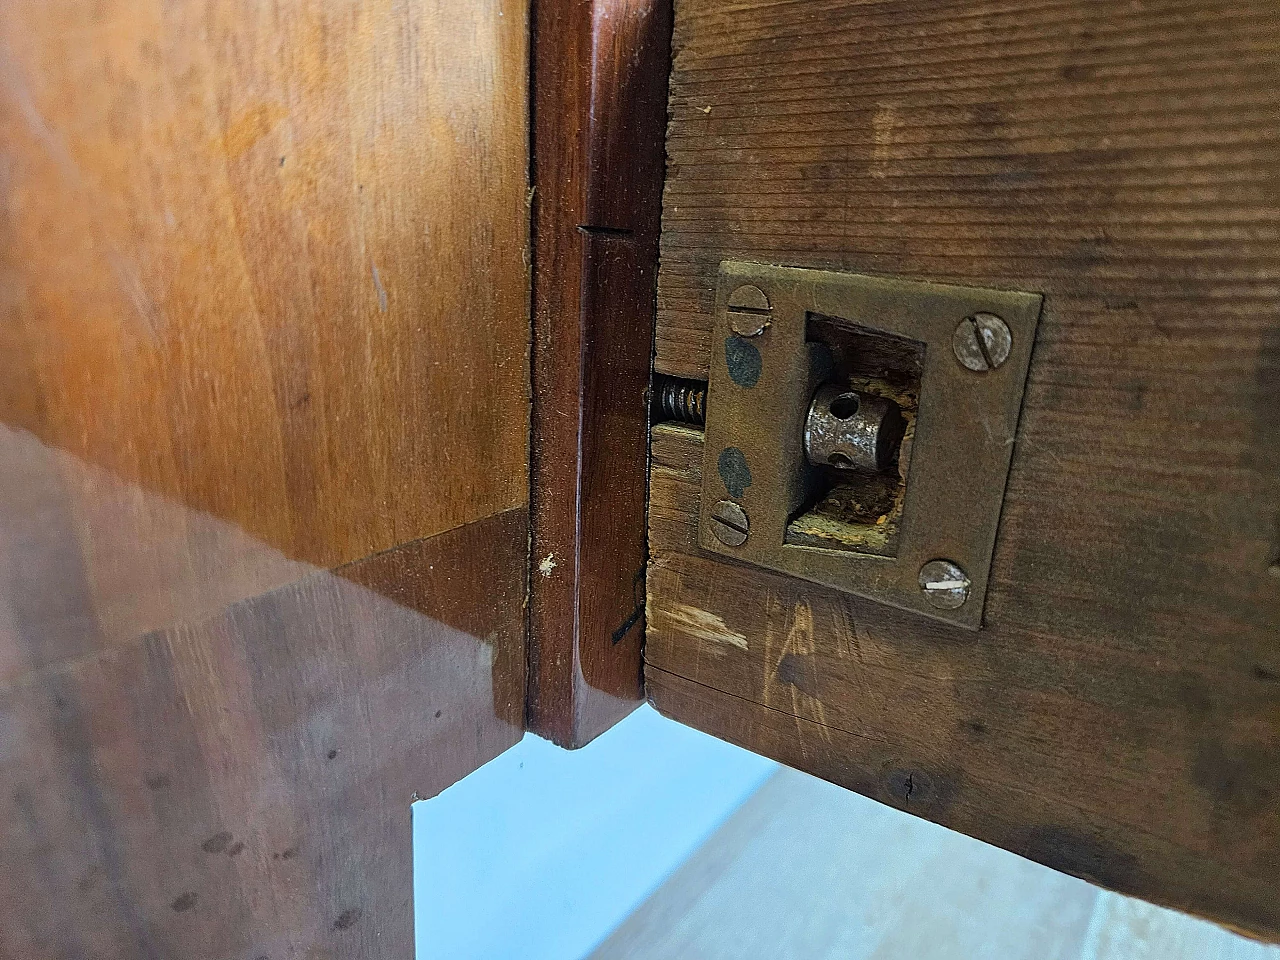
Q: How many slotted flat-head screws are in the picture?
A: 4